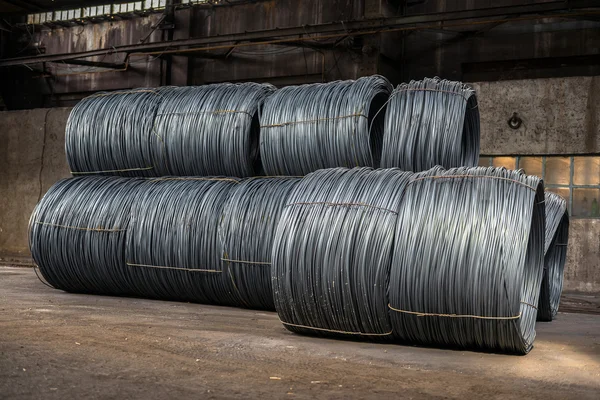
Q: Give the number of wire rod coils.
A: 10